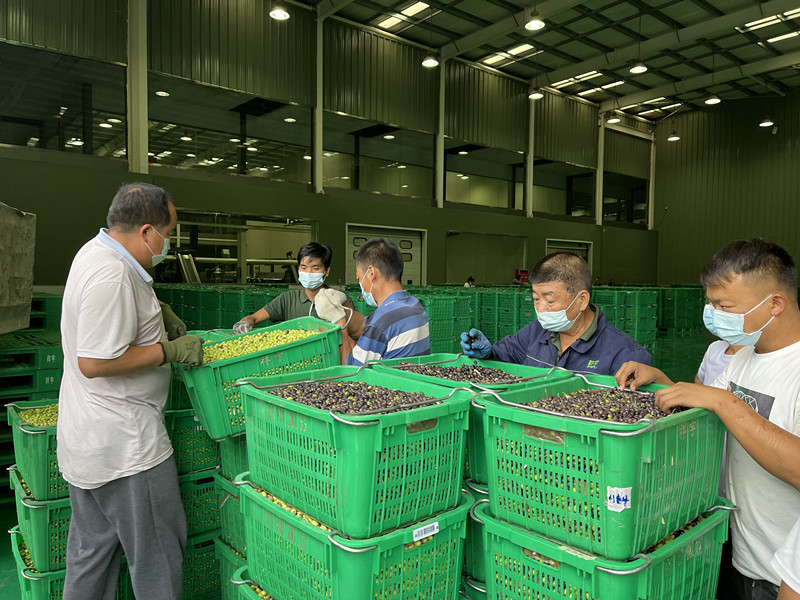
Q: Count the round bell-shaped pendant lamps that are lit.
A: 9